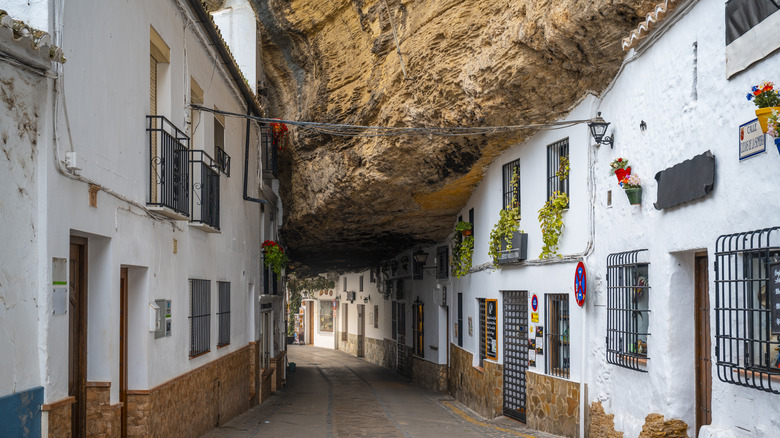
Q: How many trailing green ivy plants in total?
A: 3